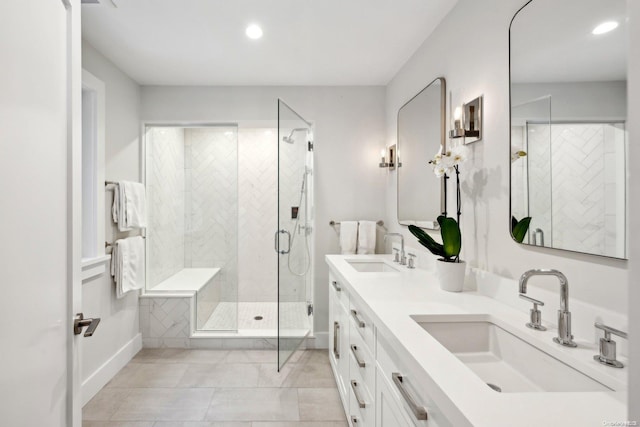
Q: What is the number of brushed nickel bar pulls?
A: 7